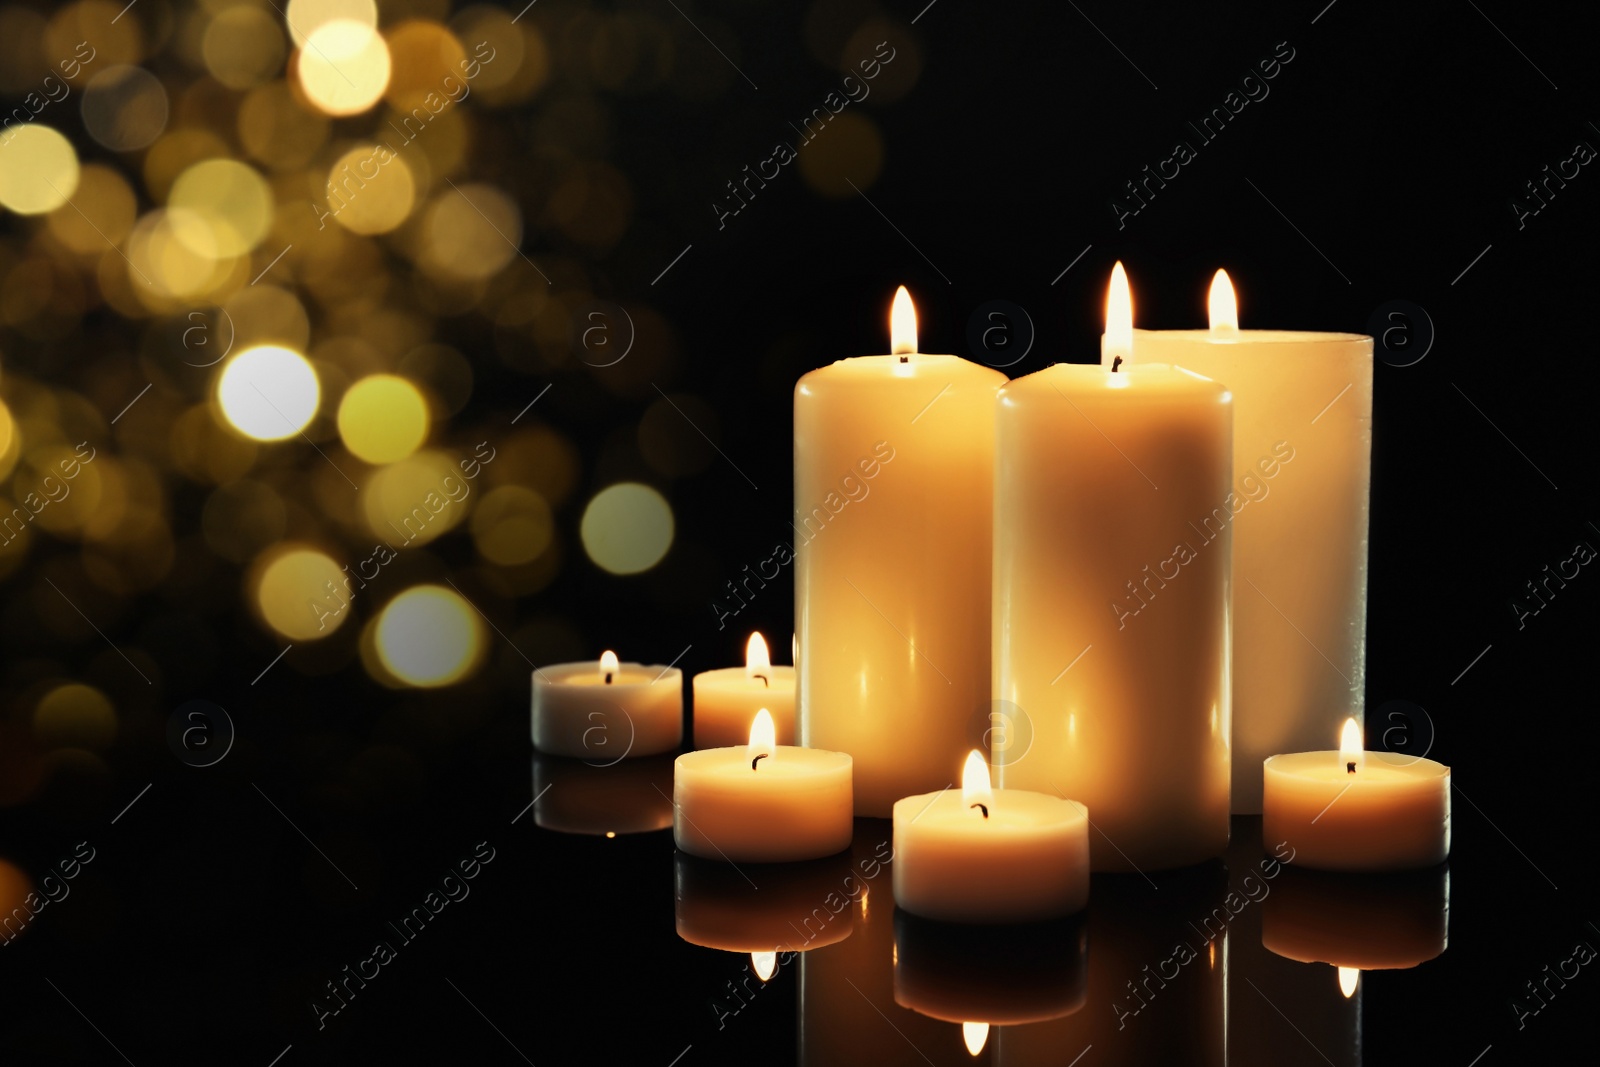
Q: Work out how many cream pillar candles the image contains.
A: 3